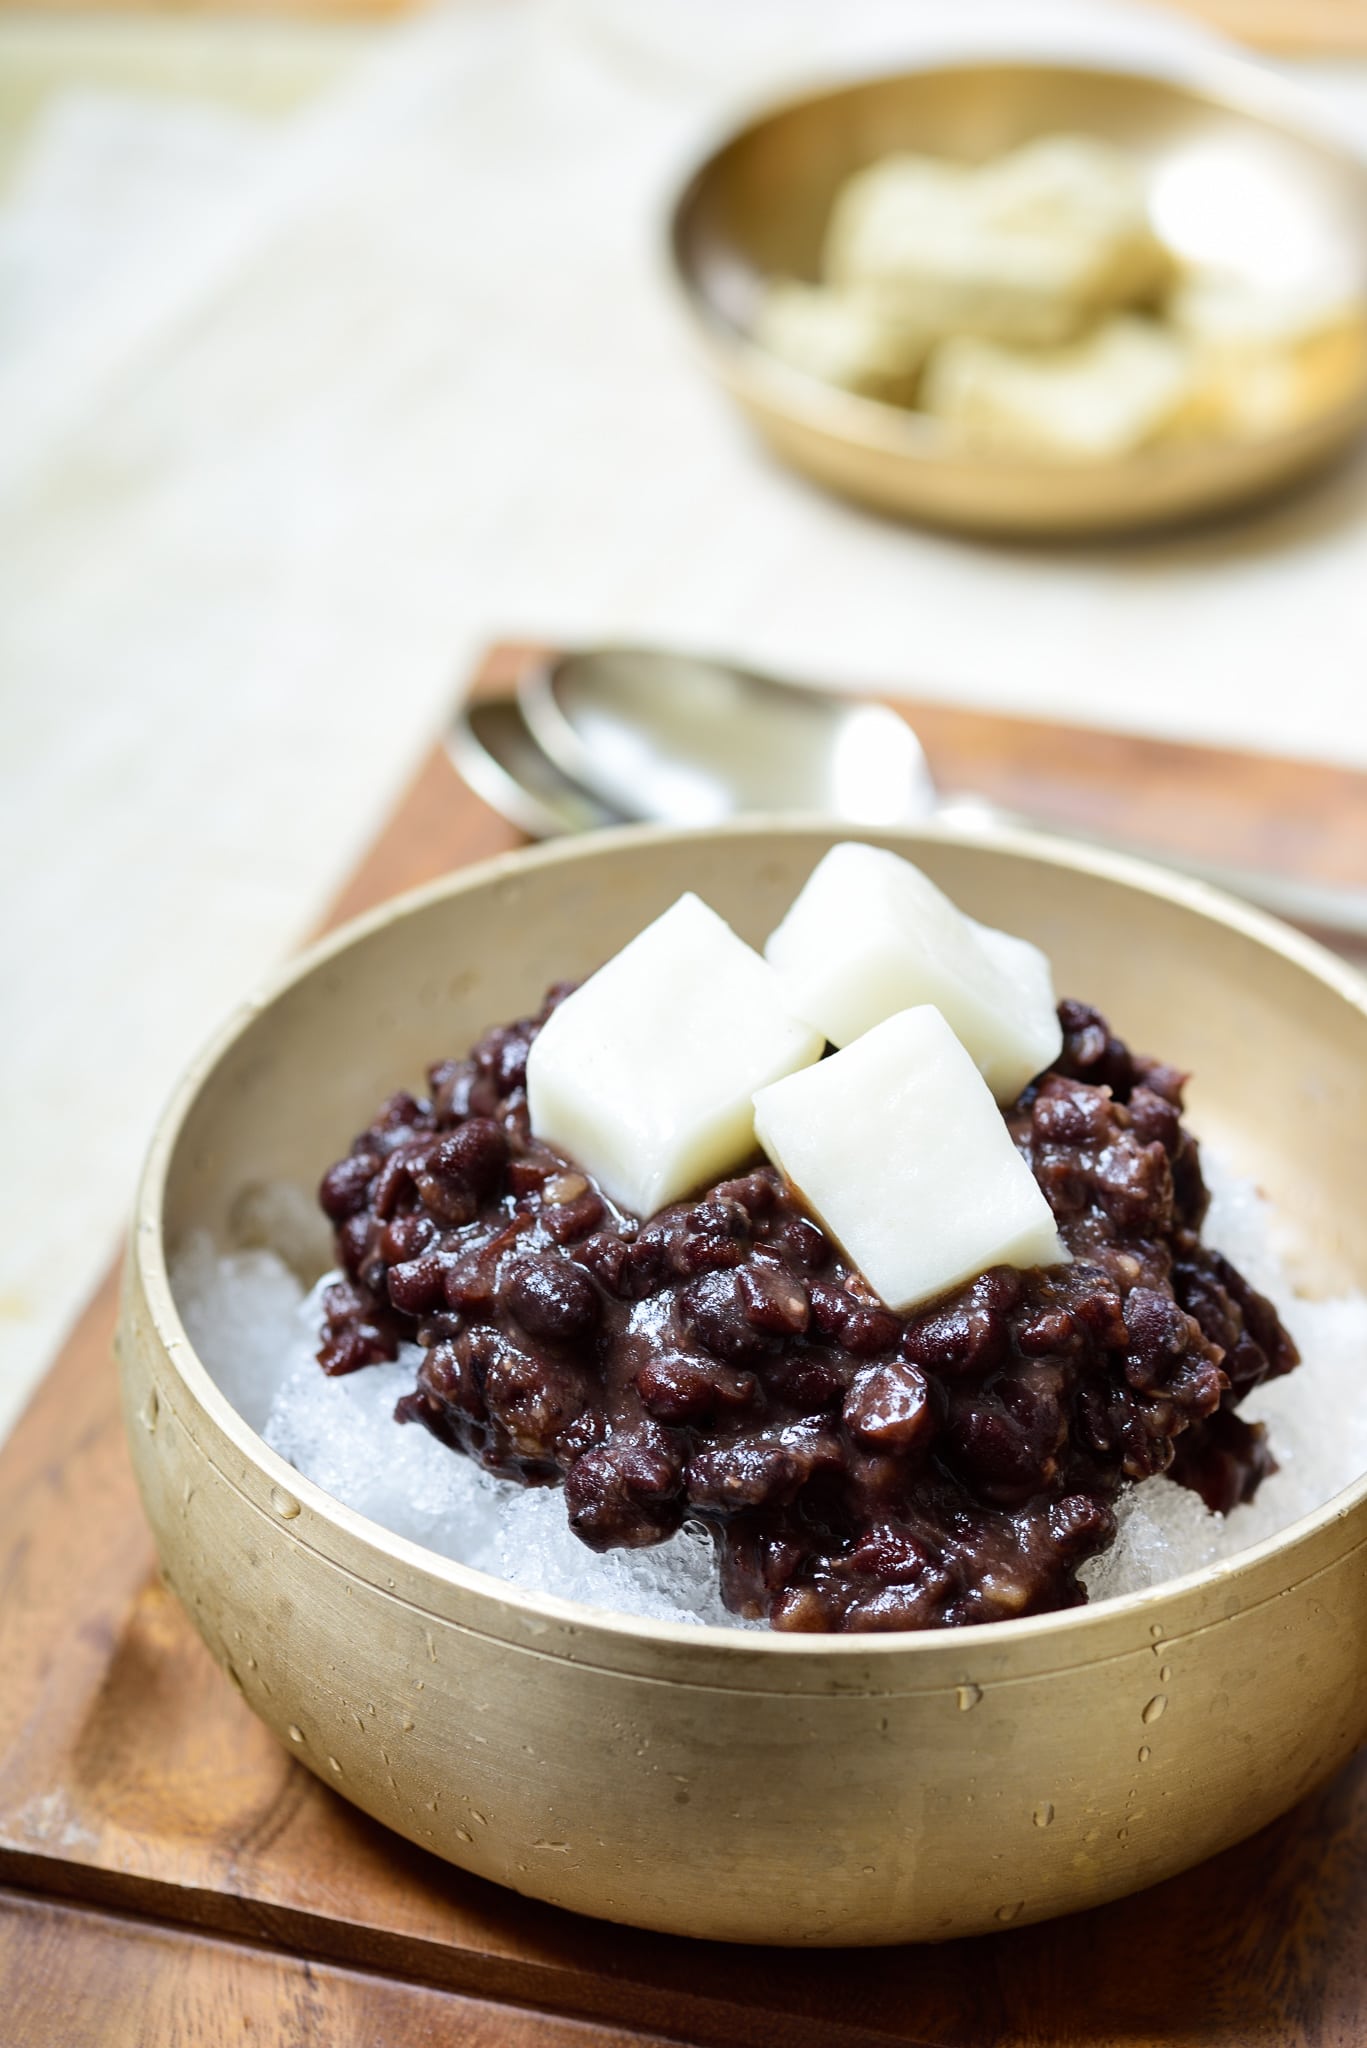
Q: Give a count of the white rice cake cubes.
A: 3